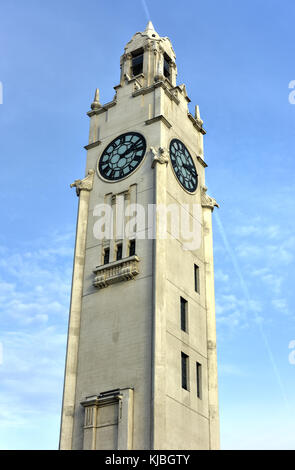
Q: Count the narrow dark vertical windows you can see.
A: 7